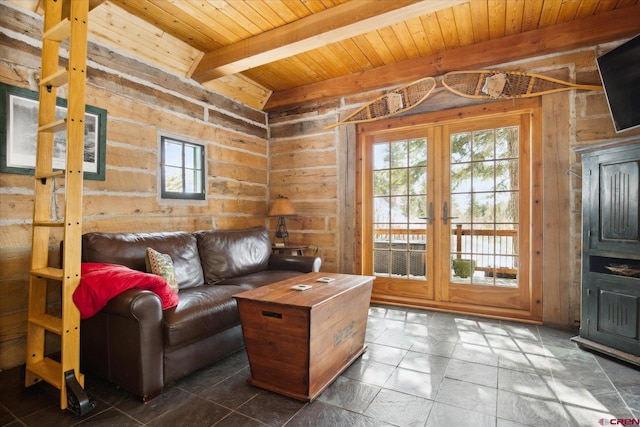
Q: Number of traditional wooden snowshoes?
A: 2